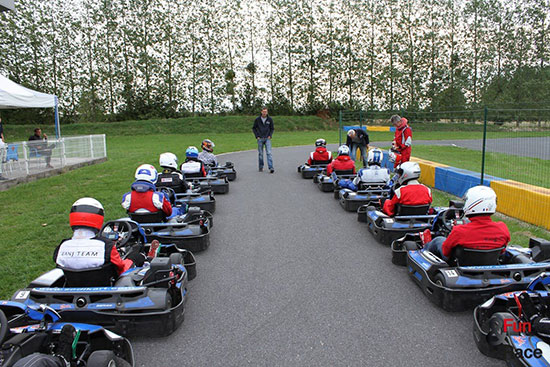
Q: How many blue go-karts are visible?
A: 12